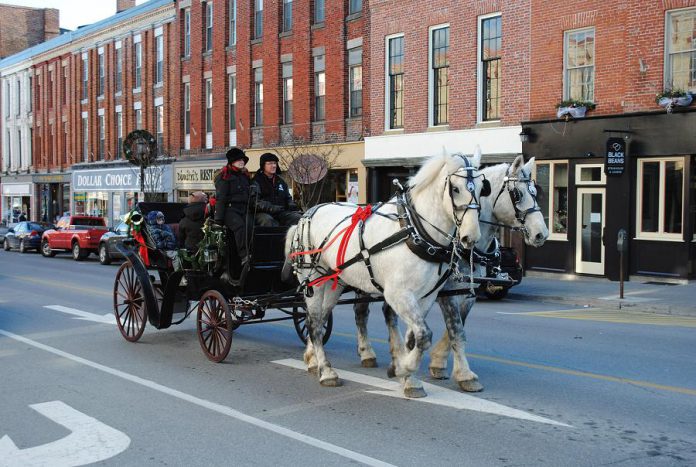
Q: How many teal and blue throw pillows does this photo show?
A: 0